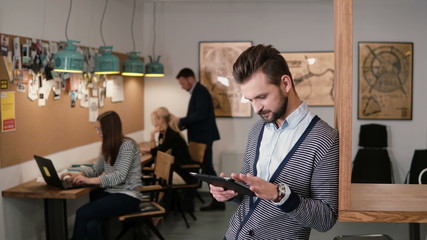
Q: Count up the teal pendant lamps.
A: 4